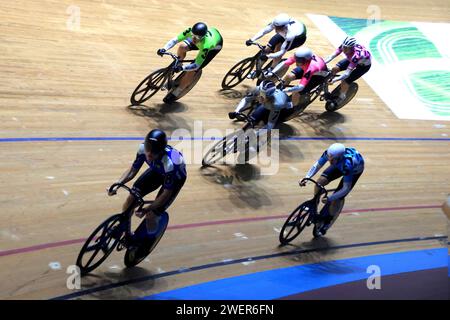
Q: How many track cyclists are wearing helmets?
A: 7